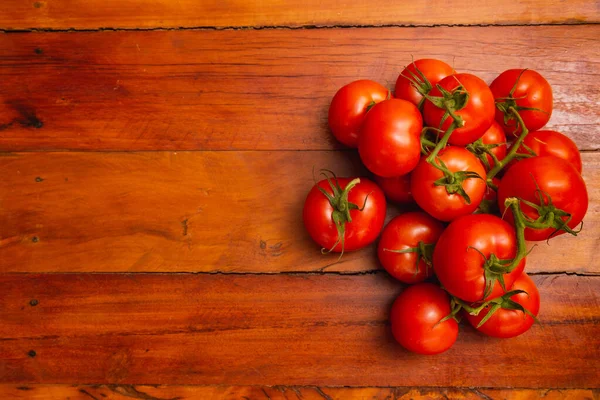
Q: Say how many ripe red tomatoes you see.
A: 15